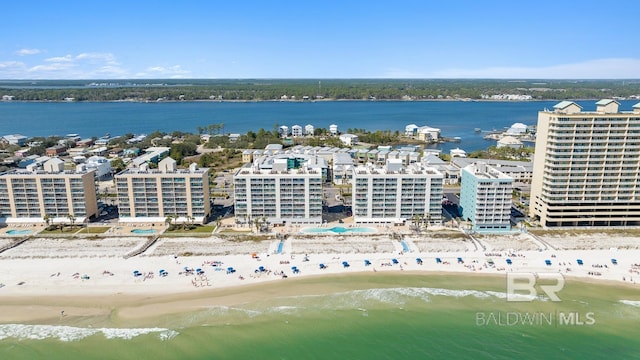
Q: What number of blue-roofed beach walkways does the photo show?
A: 2